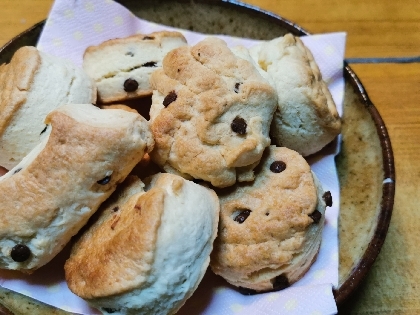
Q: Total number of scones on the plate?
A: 7